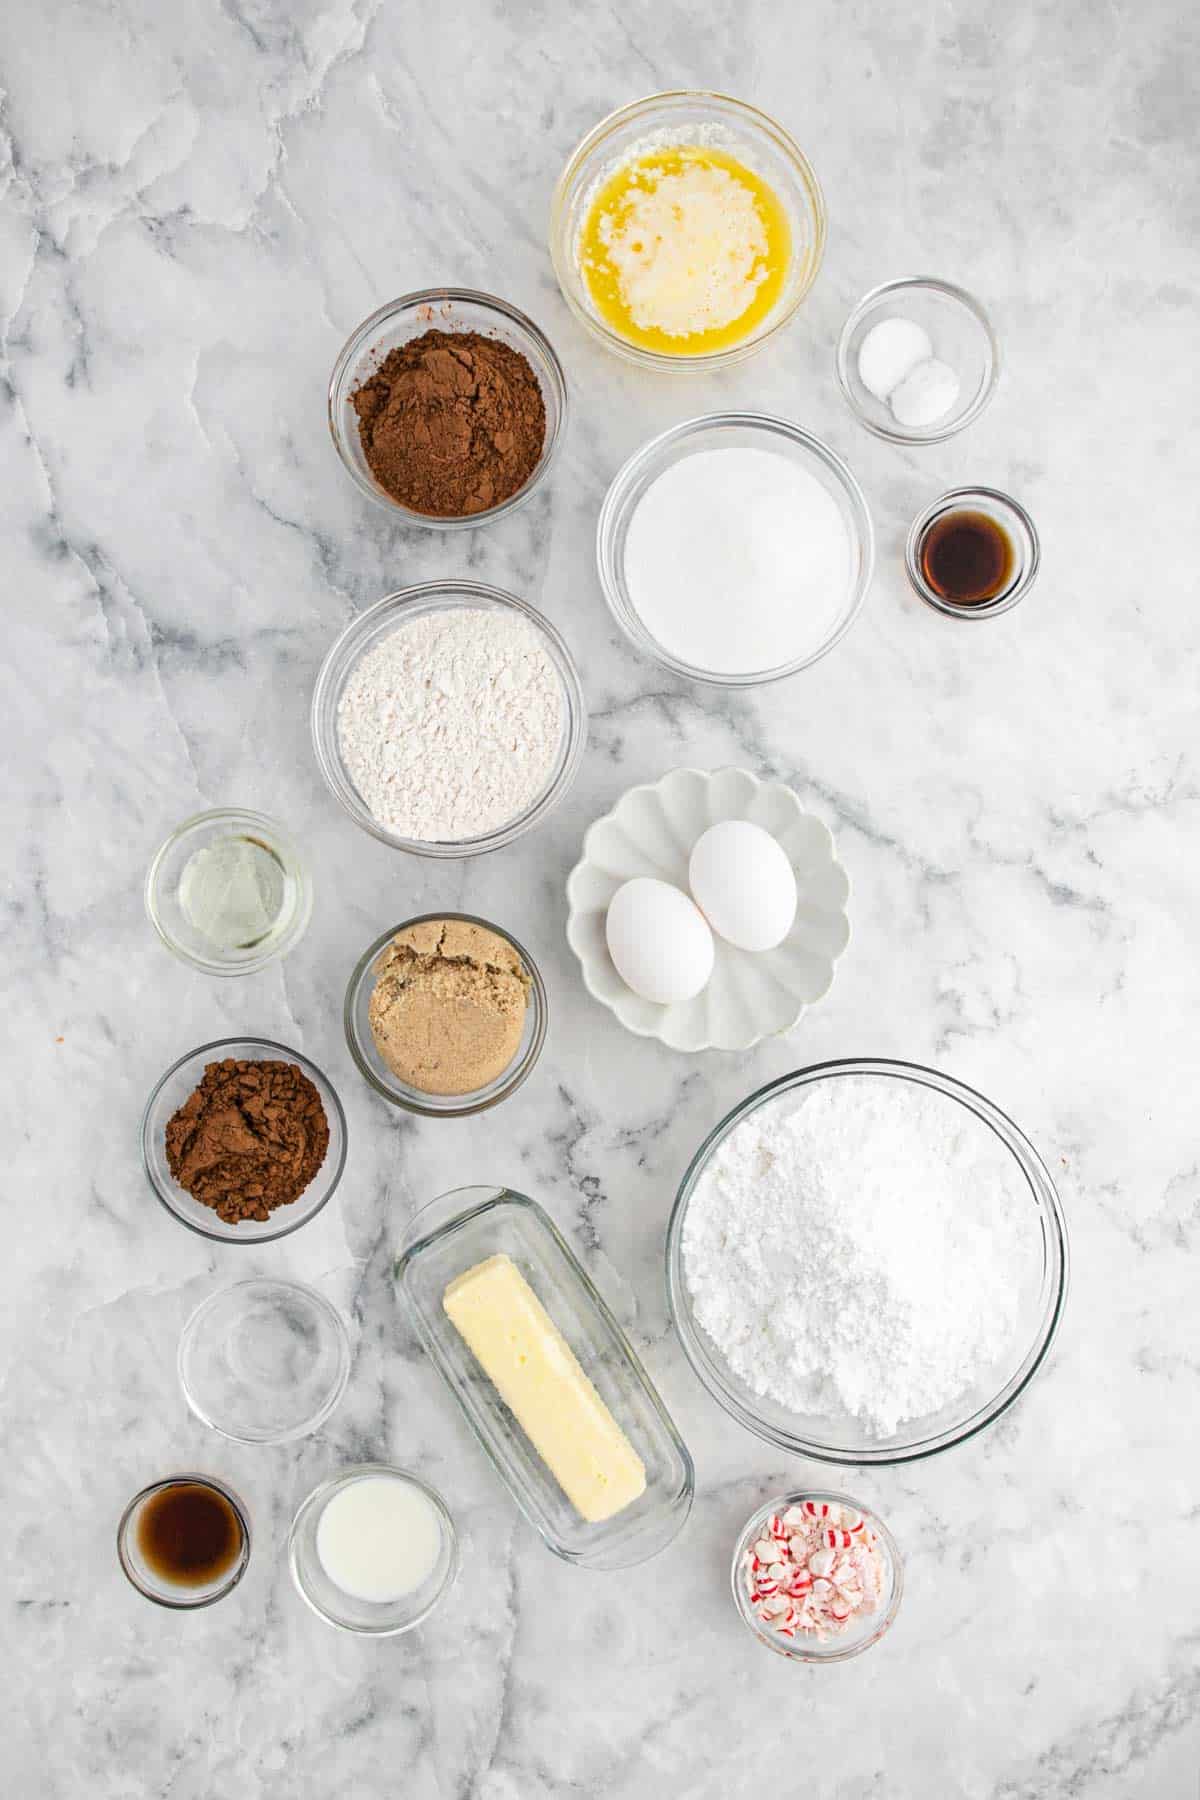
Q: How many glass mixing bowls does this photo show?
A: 14